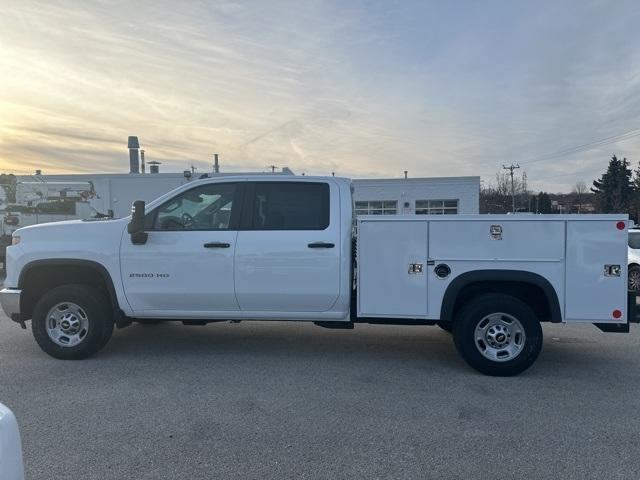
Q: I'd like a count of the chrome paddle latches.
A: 3